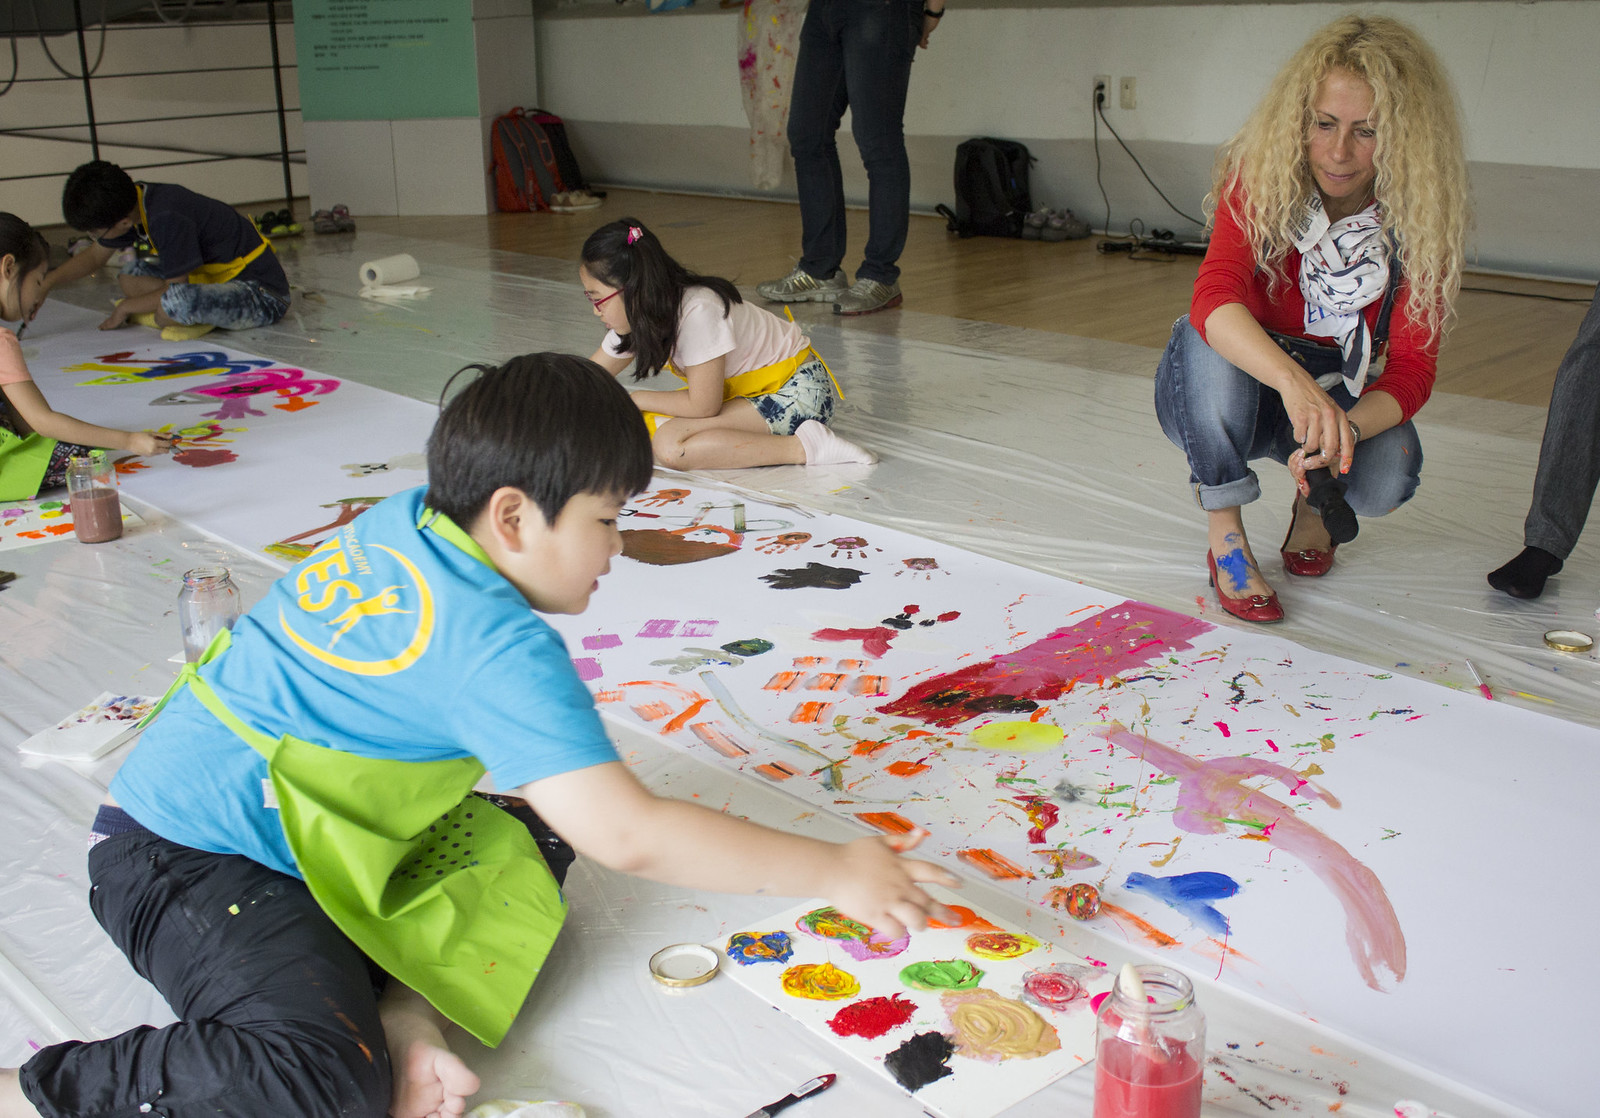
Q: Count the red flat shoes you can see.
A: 2